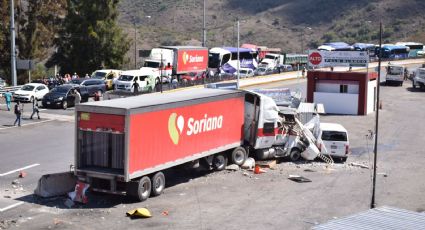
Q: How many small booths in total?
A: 1